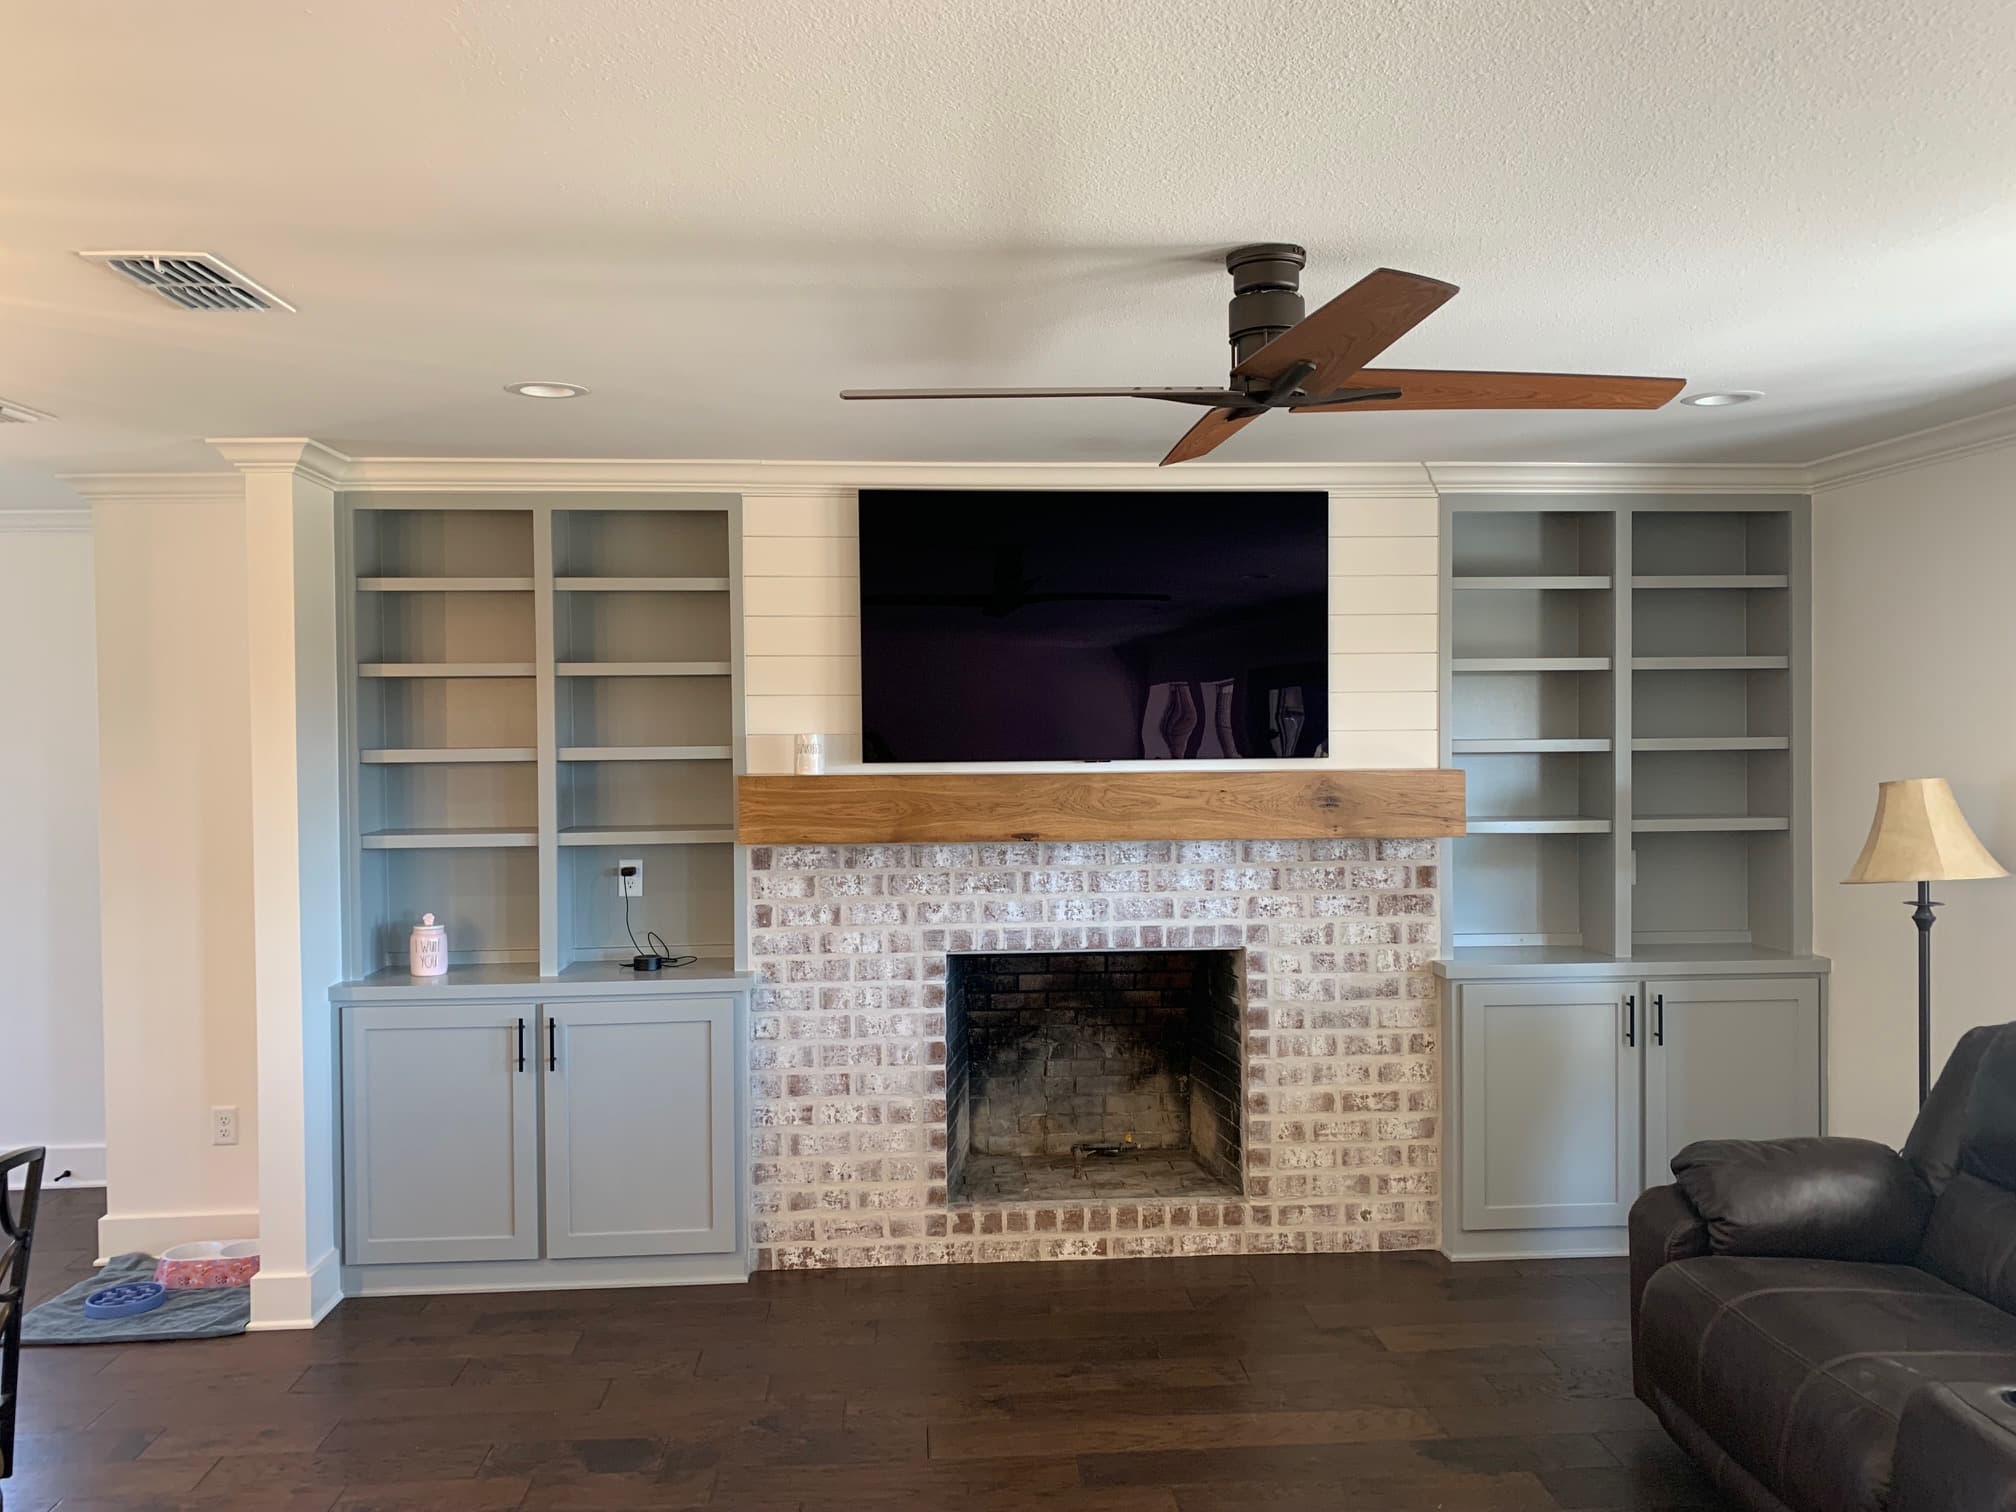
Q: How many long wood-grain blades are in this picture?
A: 4